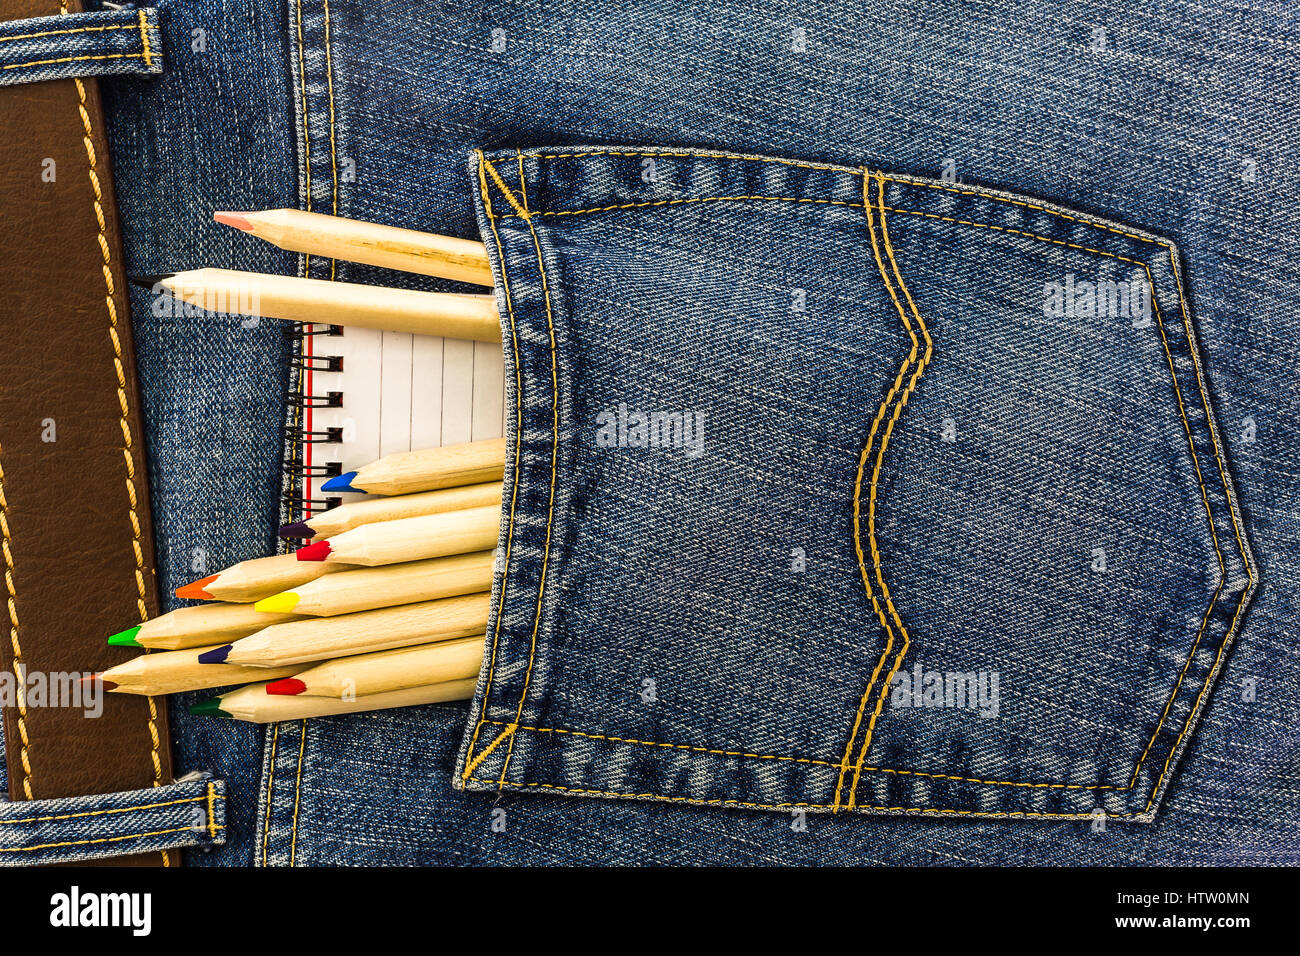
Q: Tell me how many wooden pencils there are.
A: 12